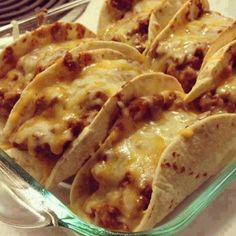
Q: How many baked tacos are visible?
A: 6